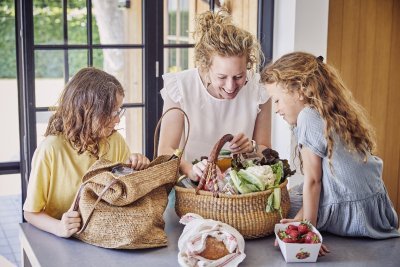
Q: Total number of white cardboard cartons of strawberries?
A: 1